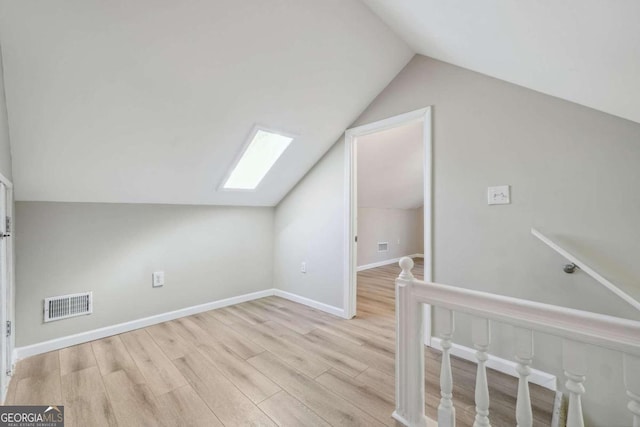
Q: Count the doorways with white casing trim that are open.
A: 1